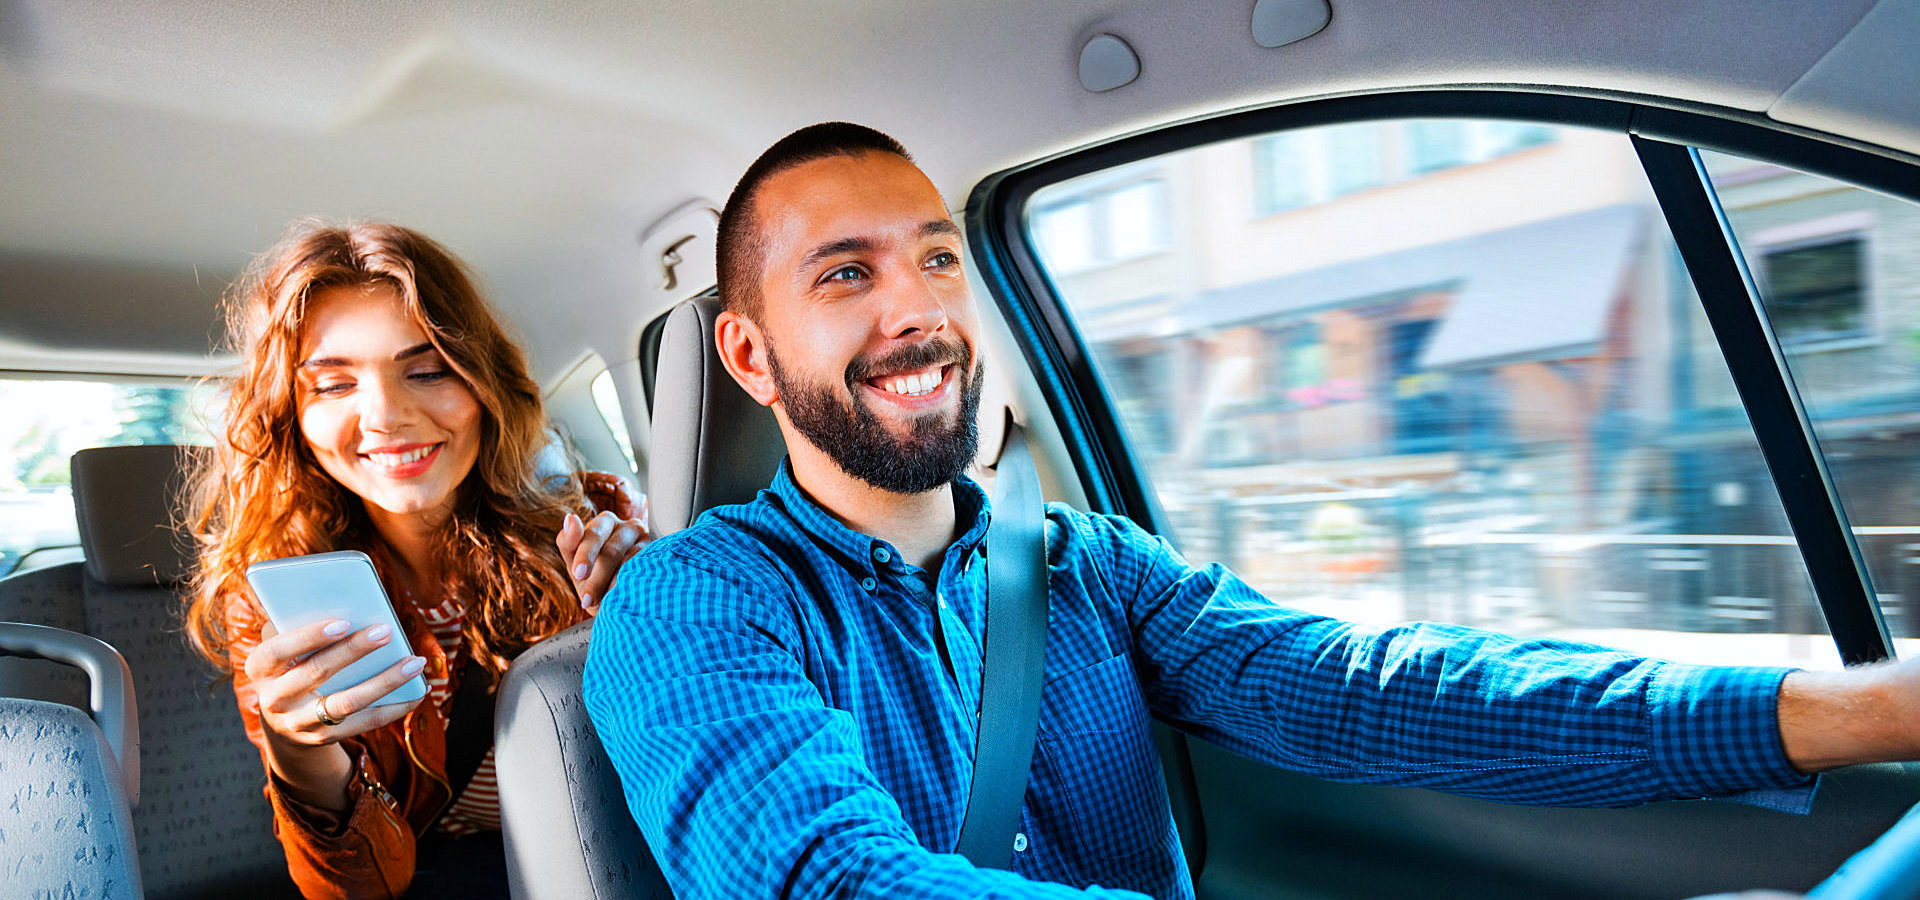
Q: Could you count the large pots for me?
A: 0